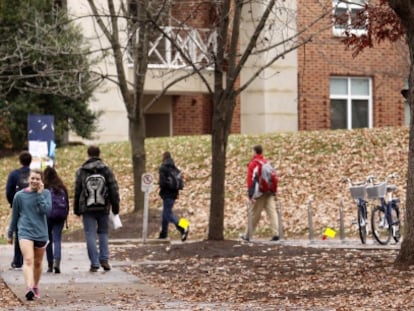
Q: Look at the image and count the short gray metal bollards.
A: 4